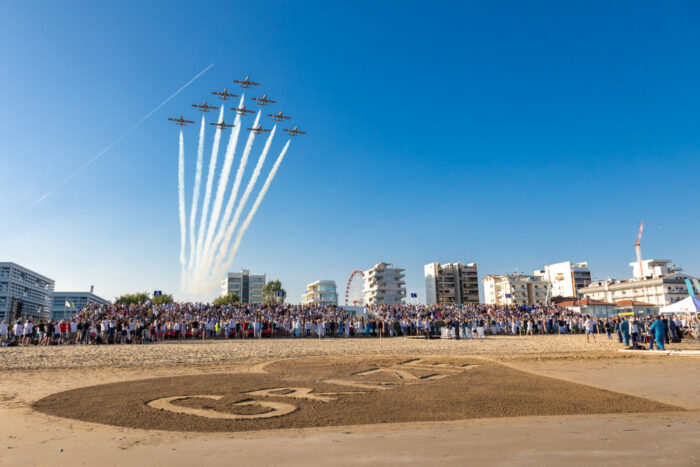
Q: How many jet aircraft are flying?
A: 10